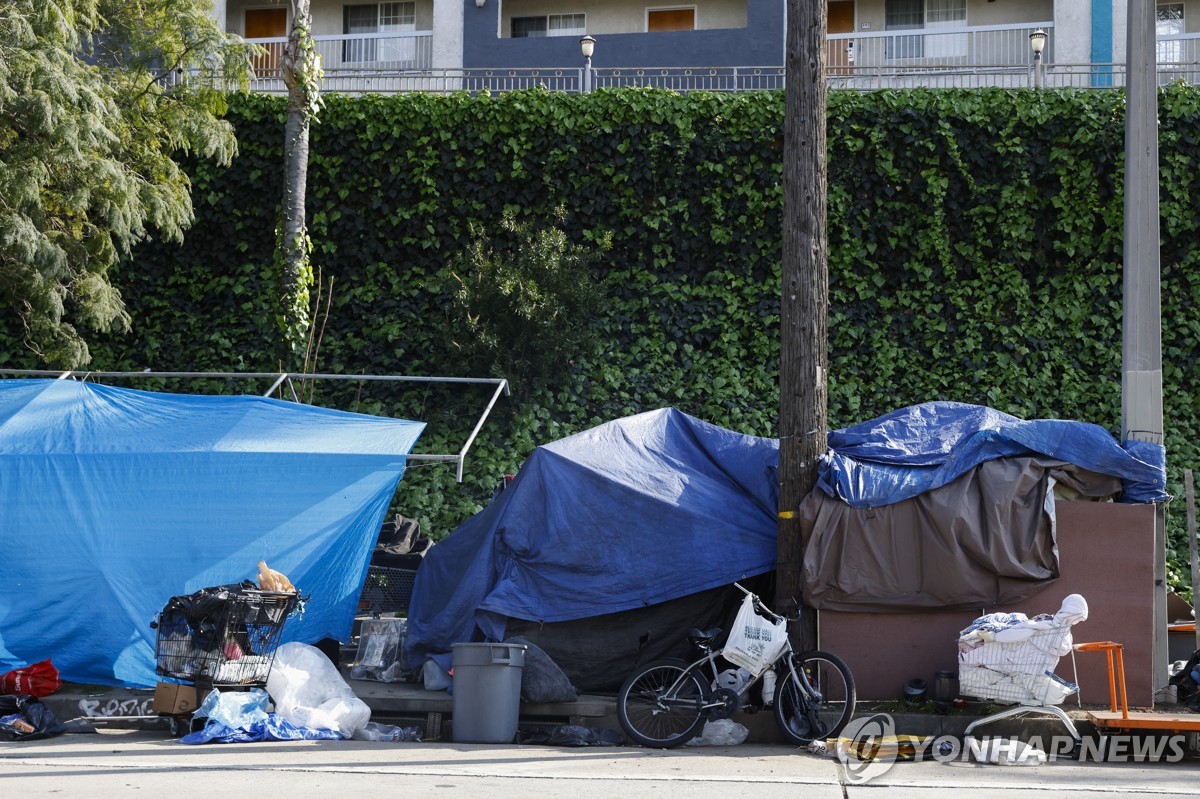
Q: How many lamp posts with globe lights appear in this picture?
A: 2